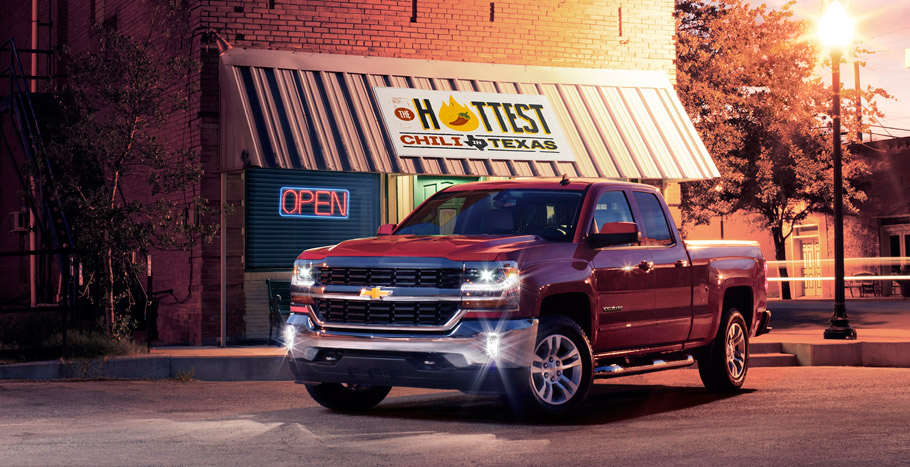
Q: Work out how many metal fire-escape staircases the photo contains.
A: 1